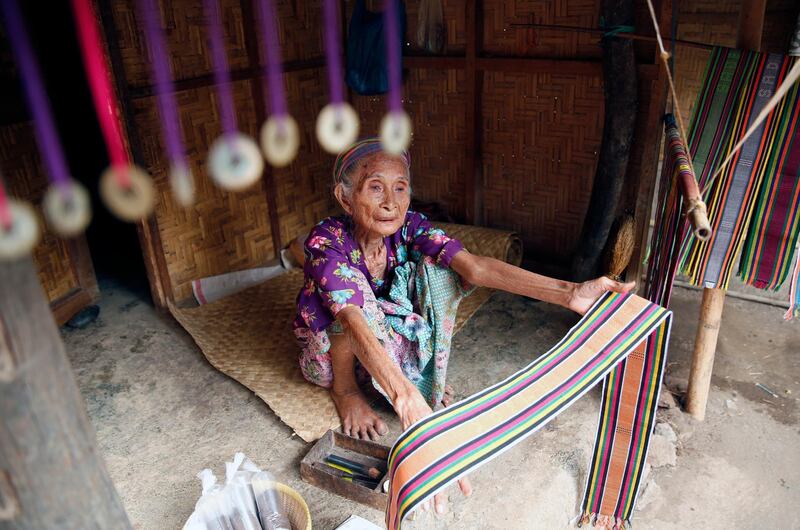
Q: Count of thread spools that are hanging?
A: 8